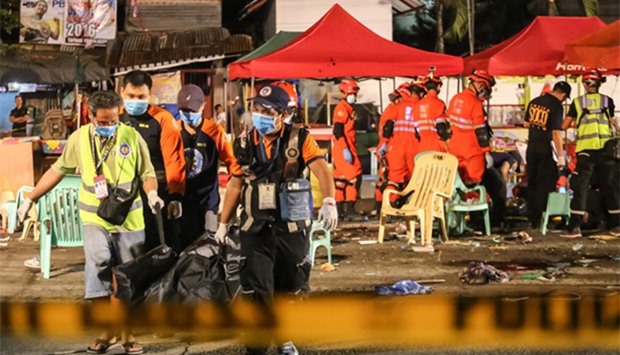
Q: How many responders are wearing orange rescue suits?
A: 5